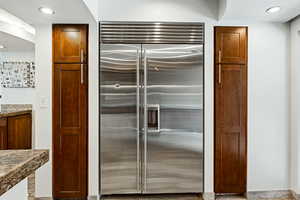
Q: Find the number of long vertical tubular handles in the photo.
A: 2